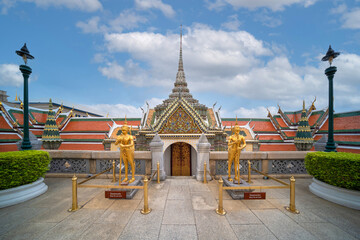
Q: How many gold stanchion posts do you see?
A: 8